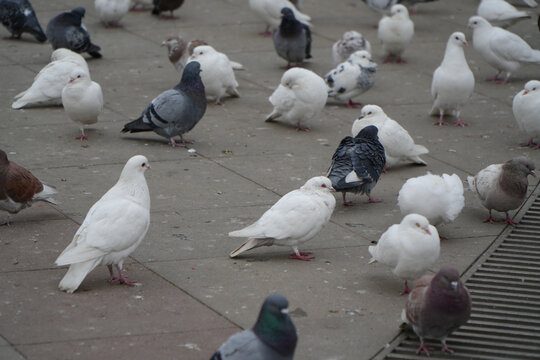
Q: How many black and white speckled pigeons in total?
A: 2